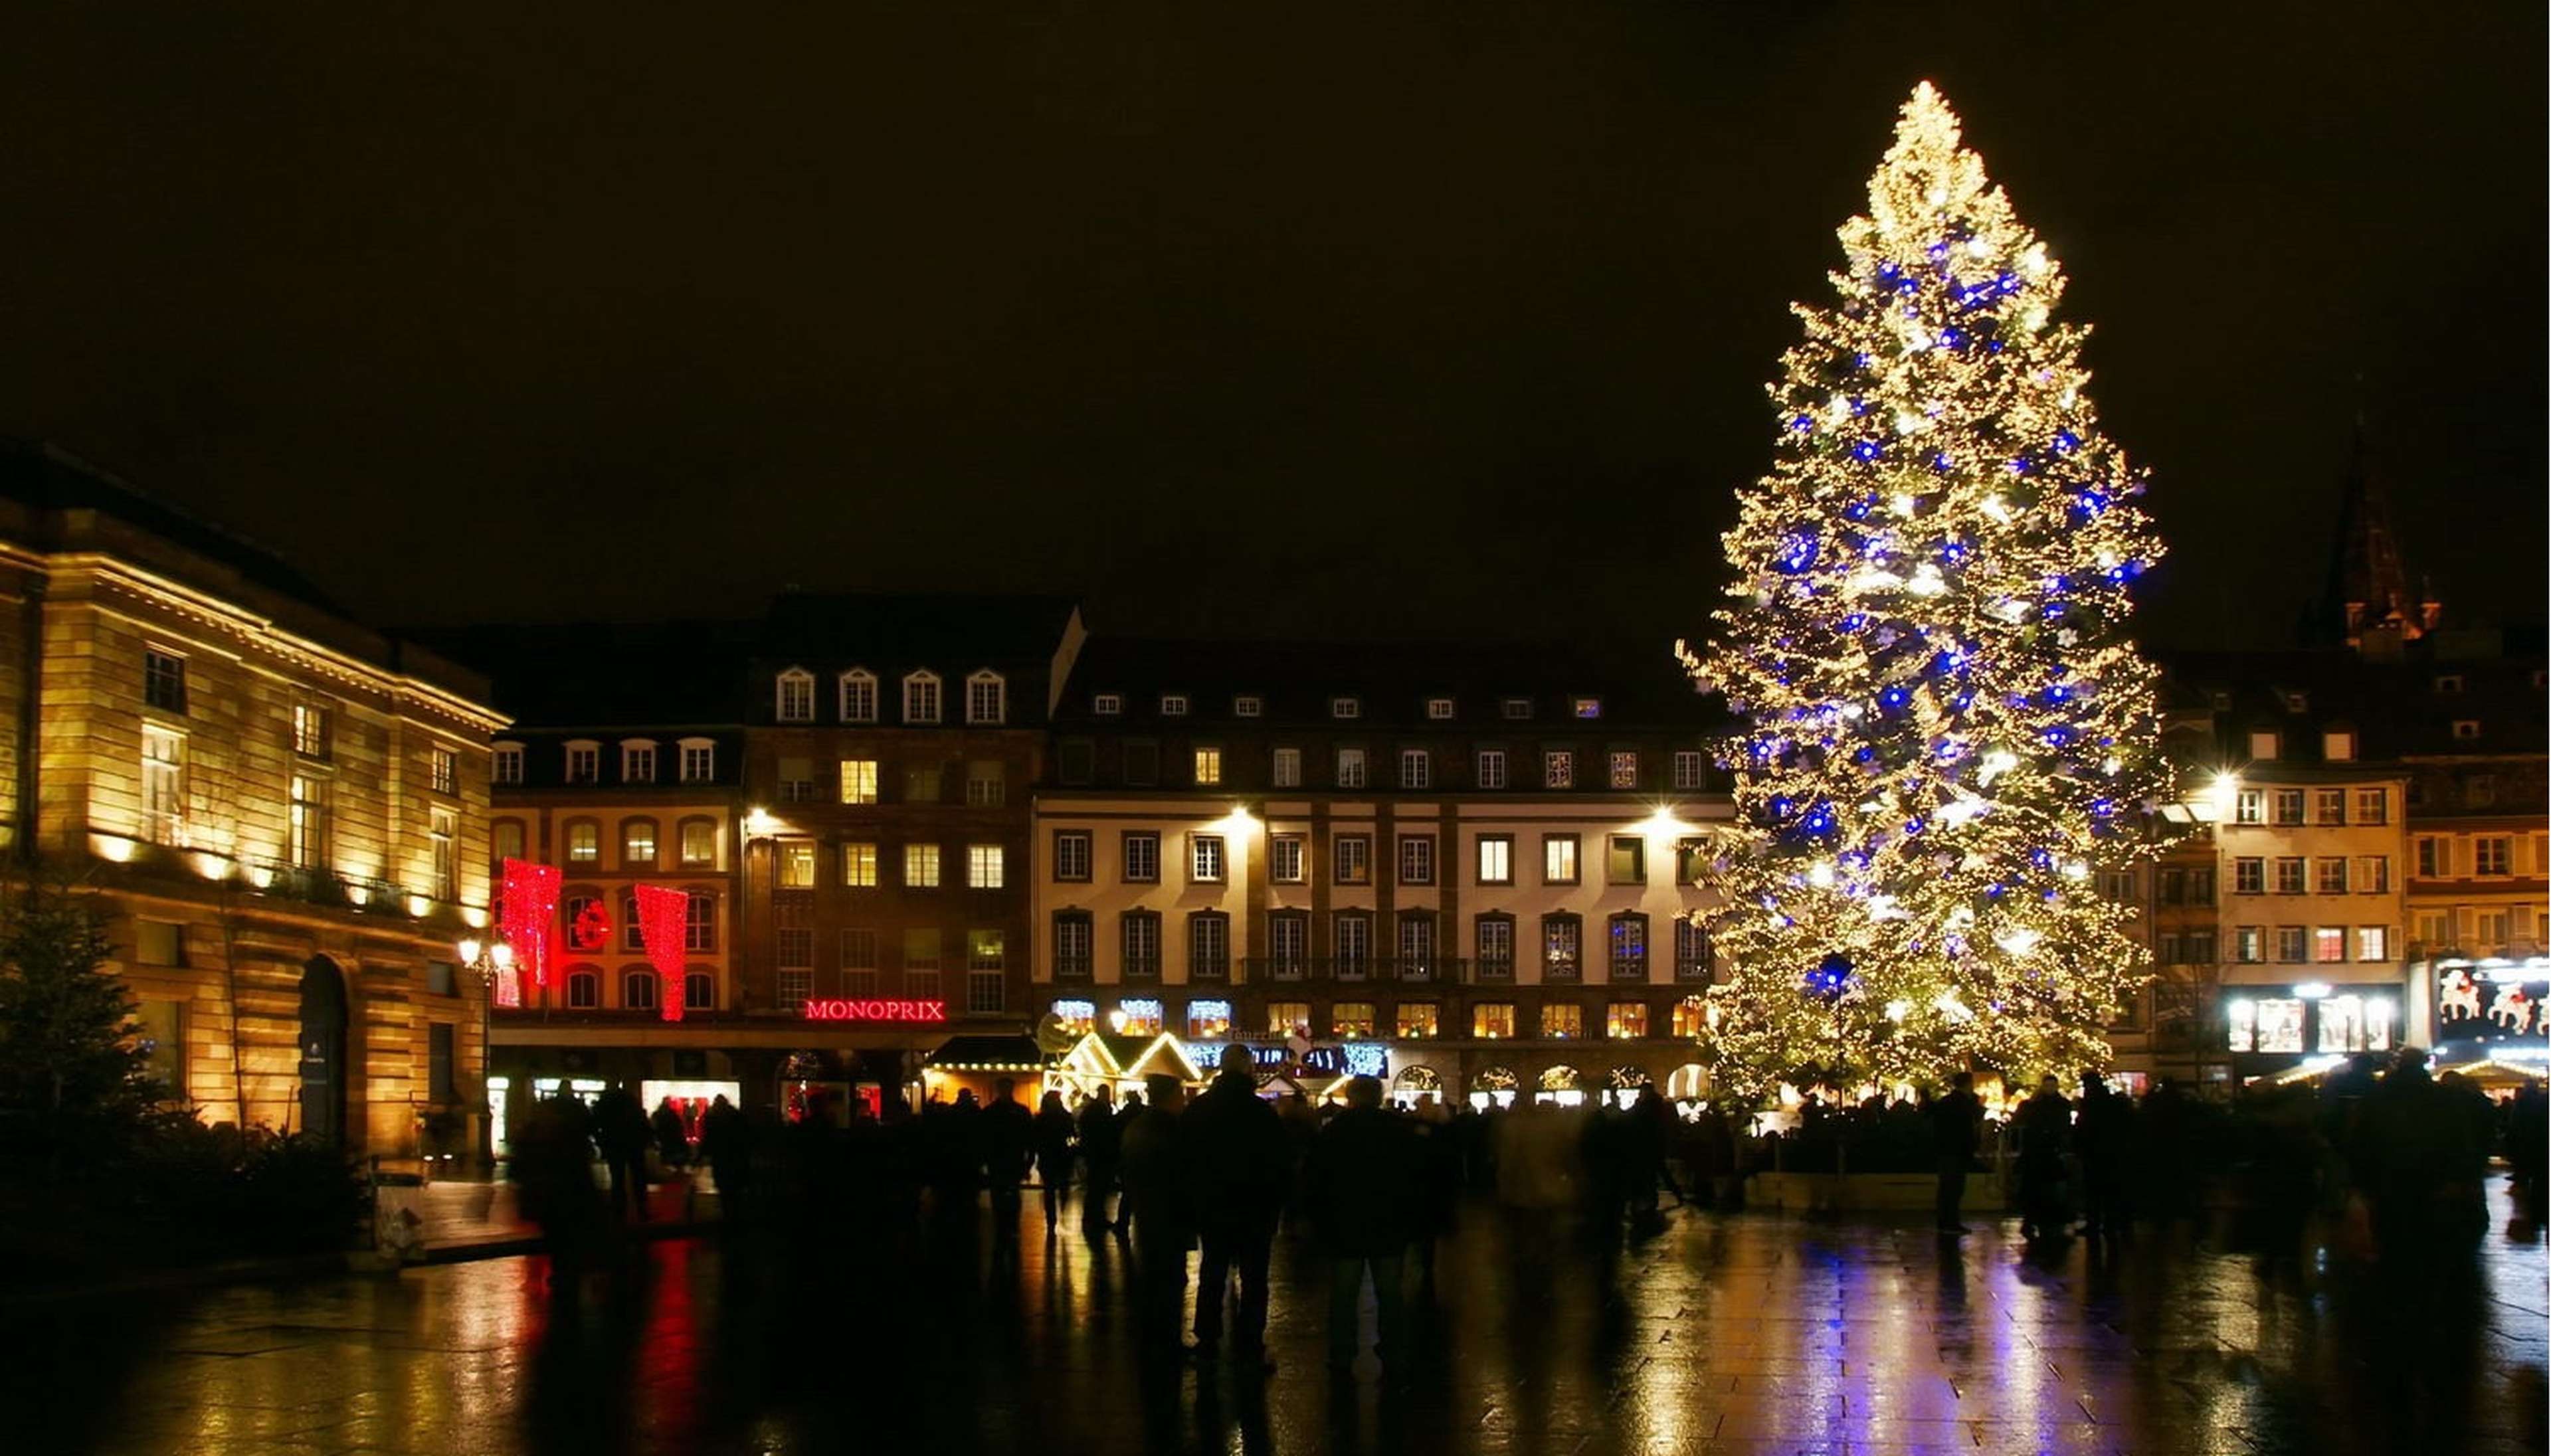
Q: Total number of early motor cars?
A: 0